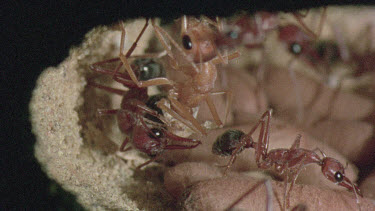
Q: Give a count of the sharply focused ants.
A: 3